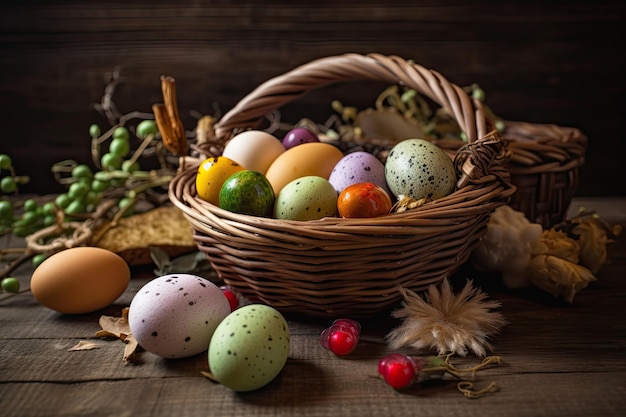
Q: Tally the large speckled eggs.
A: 5